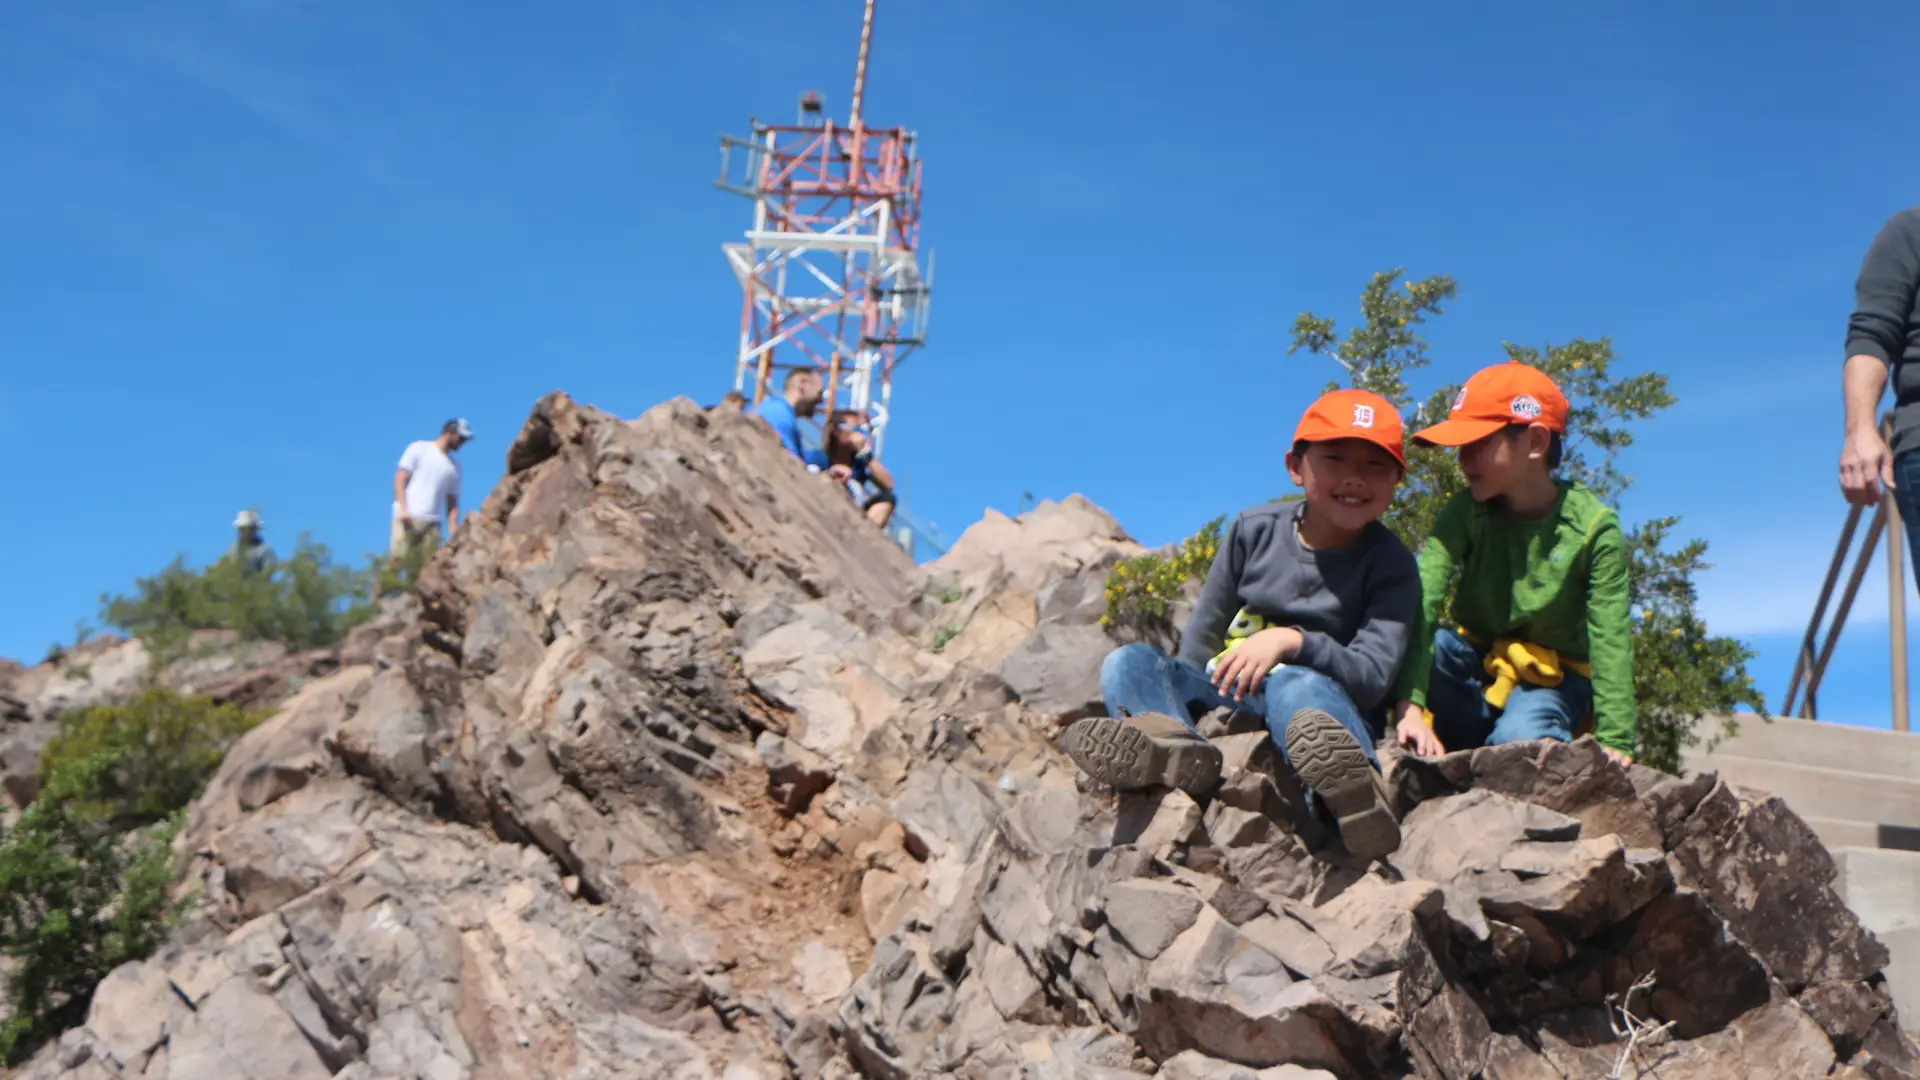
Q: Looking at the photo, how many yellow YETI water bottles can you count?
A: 0